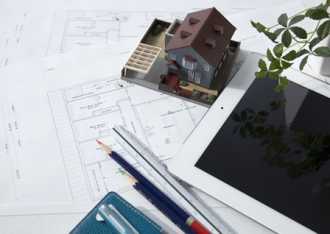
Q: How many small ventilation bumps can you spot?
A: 4